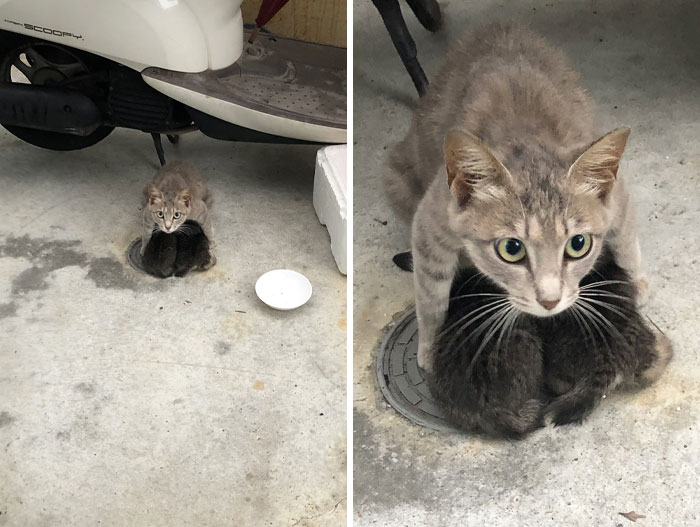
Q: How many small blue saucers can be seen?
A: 0